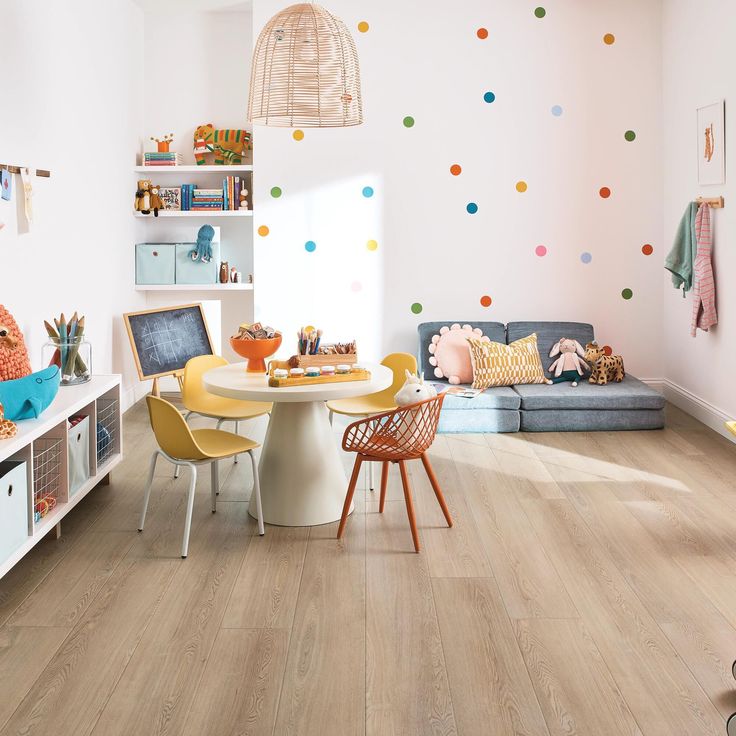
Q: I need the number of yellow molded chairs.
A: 3